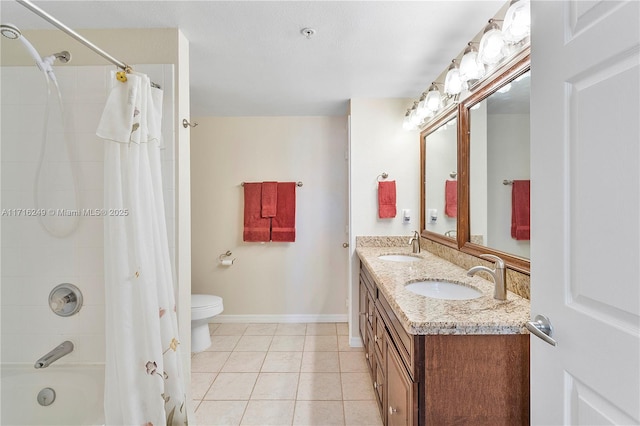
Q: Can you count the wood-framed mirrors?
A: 2